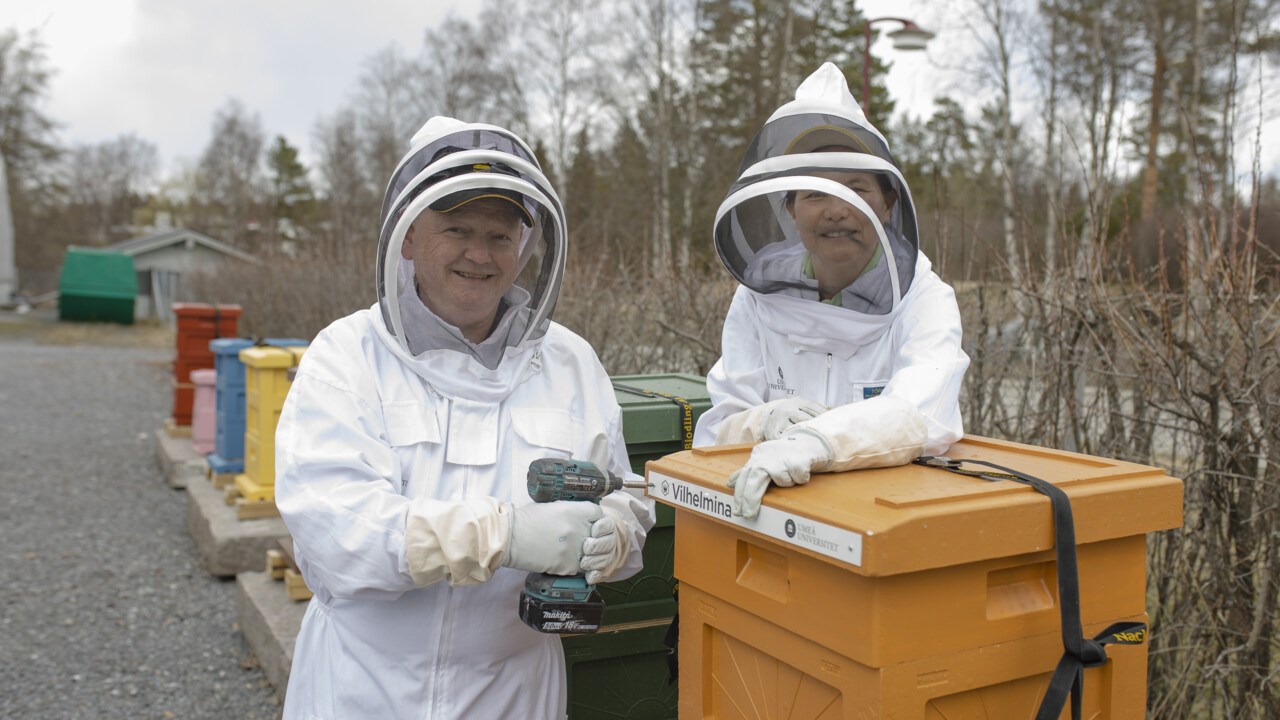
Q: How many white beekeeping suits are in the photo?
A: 2